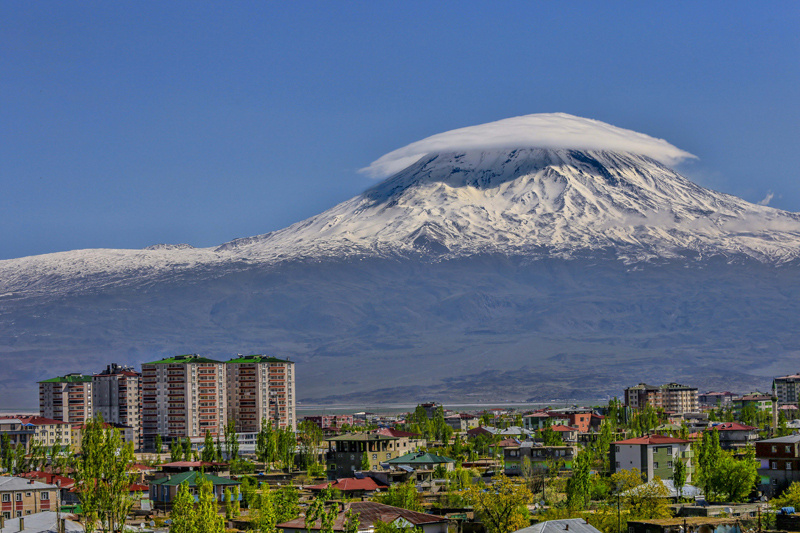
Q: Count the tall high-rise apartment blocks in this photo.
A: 4